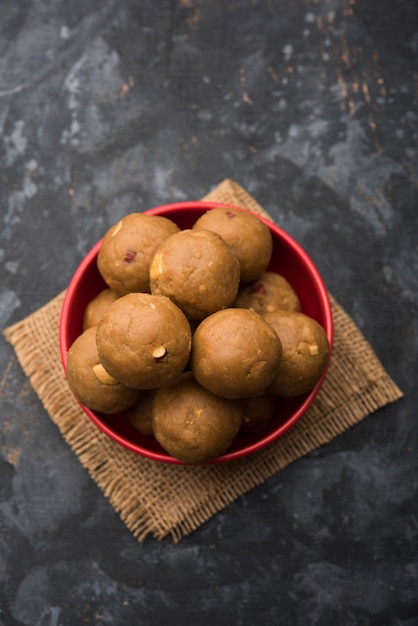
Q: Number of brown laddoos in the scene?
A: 12